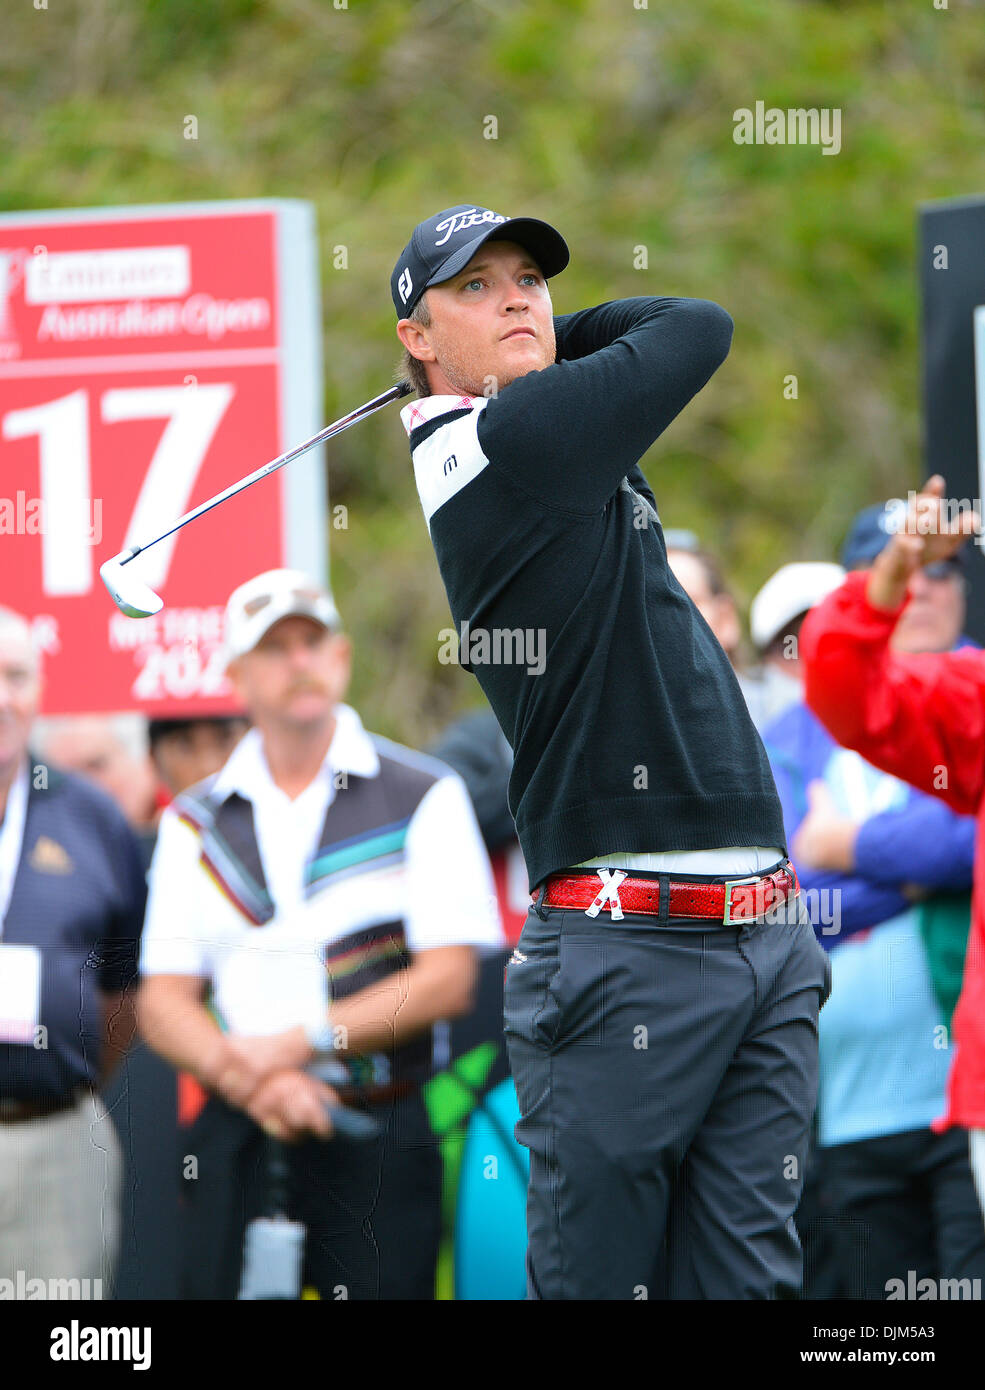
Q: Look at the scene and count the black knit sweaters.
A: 1